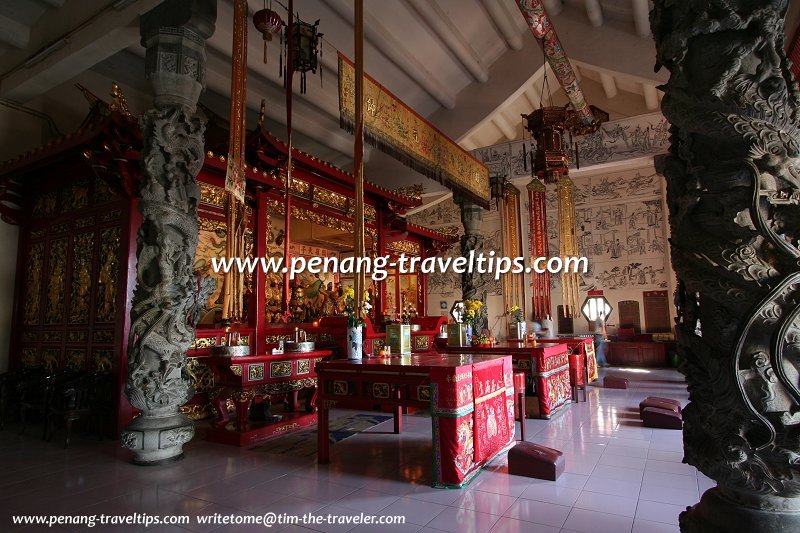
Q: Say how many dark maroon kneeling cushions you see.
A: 5